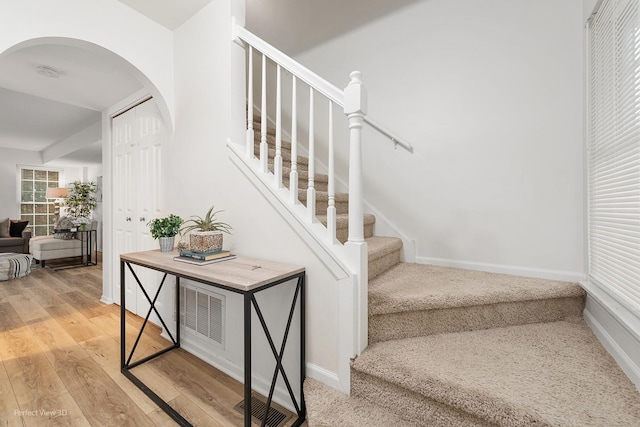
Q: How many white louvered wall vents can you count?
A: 1